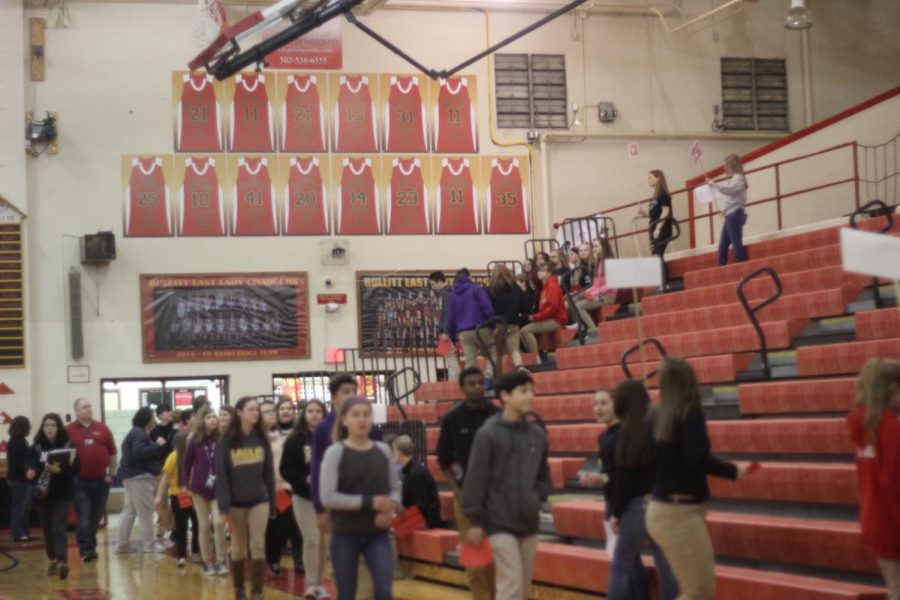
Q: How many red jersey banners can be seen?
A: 14